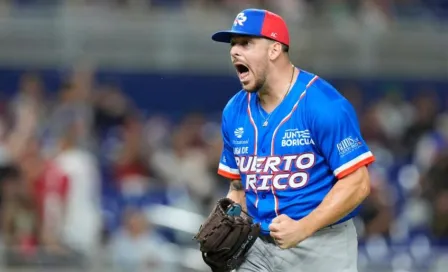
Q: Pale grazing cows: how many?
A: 0